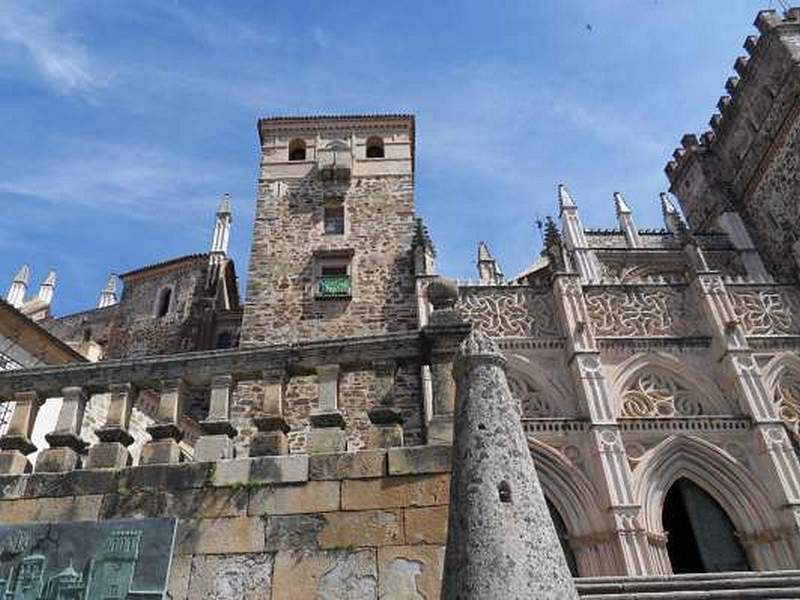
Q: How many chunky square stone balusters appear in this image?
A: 8